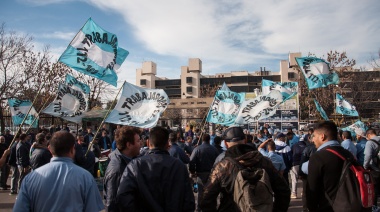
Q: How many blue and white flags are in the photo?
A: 12